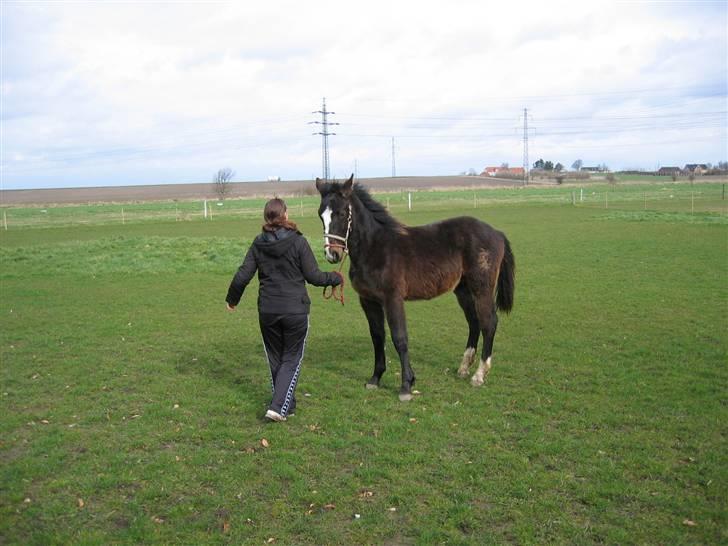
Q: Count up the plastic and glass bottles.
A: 0